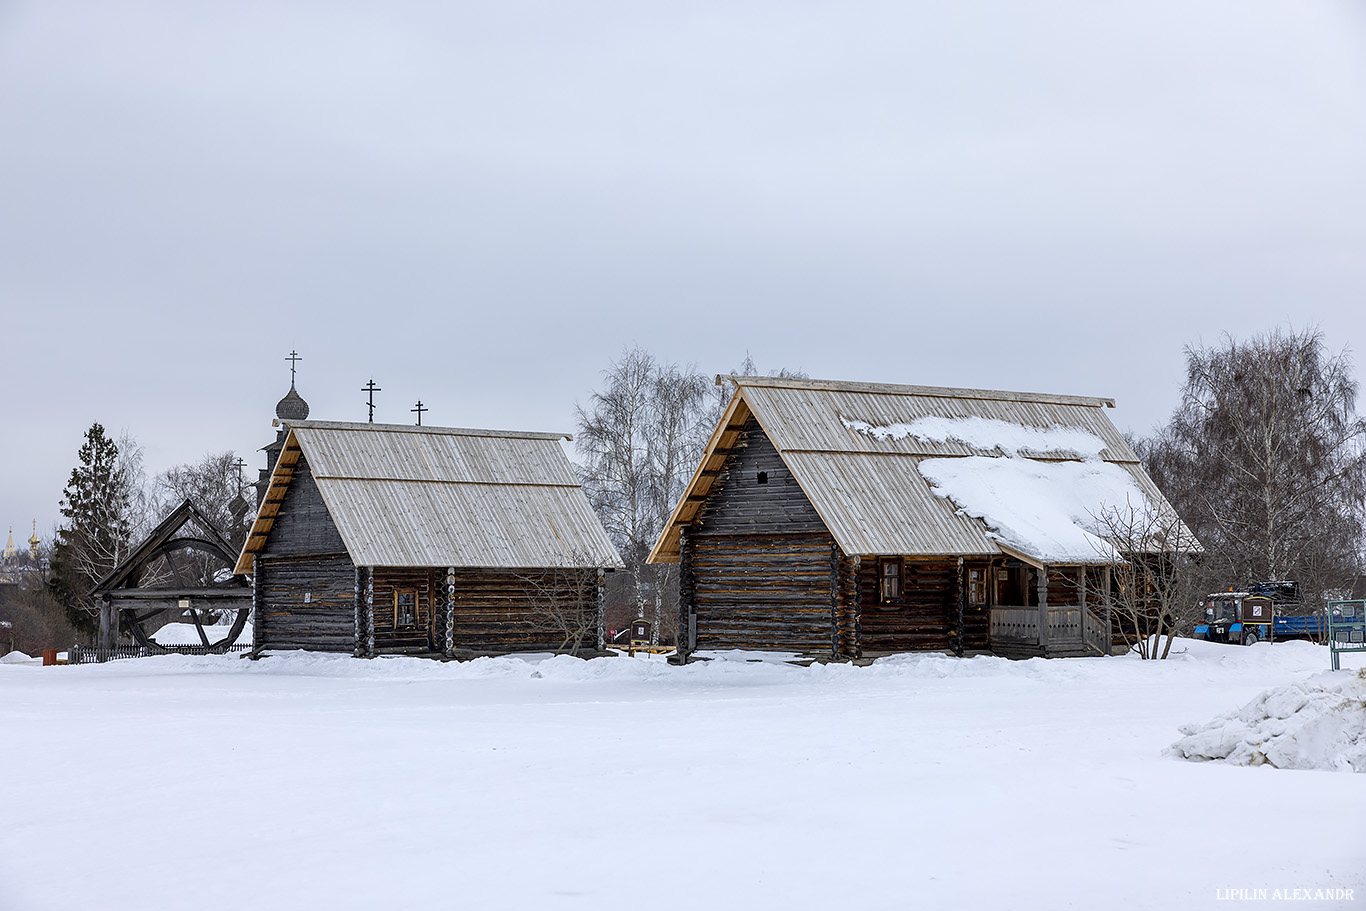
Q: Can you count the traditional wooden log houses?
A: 2